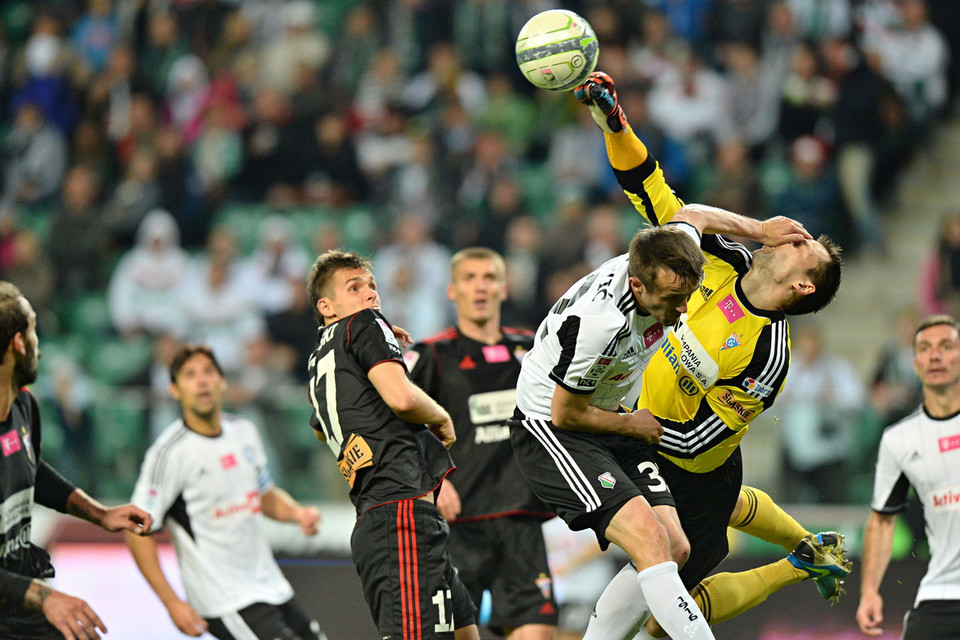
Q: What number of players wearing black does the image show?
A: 3